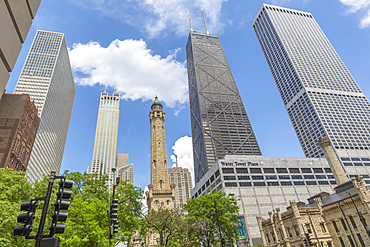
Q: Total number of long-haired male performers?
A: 0